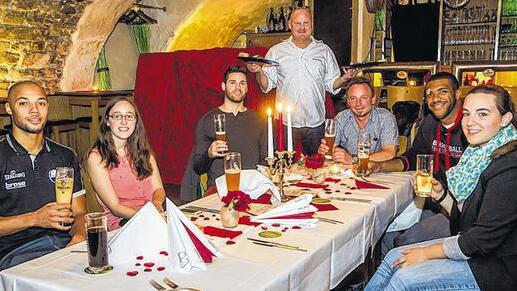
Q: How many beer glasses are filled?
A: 7